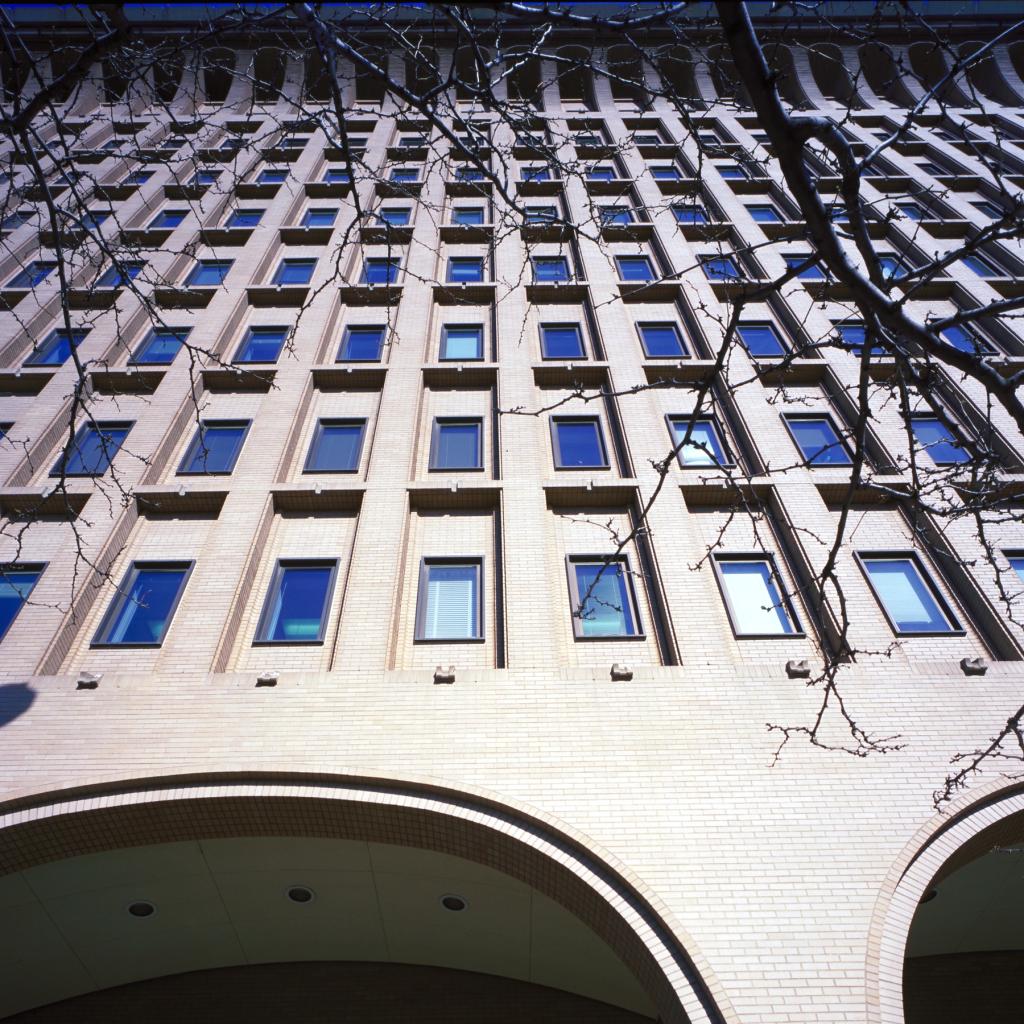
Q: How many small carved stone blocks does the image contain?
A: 6